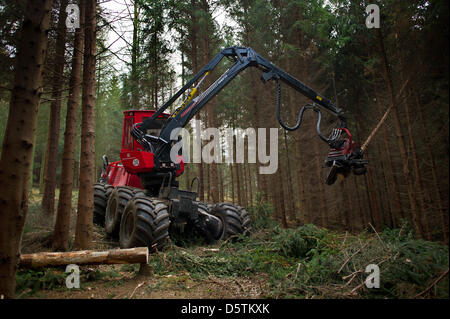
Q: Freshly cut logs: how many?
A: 1